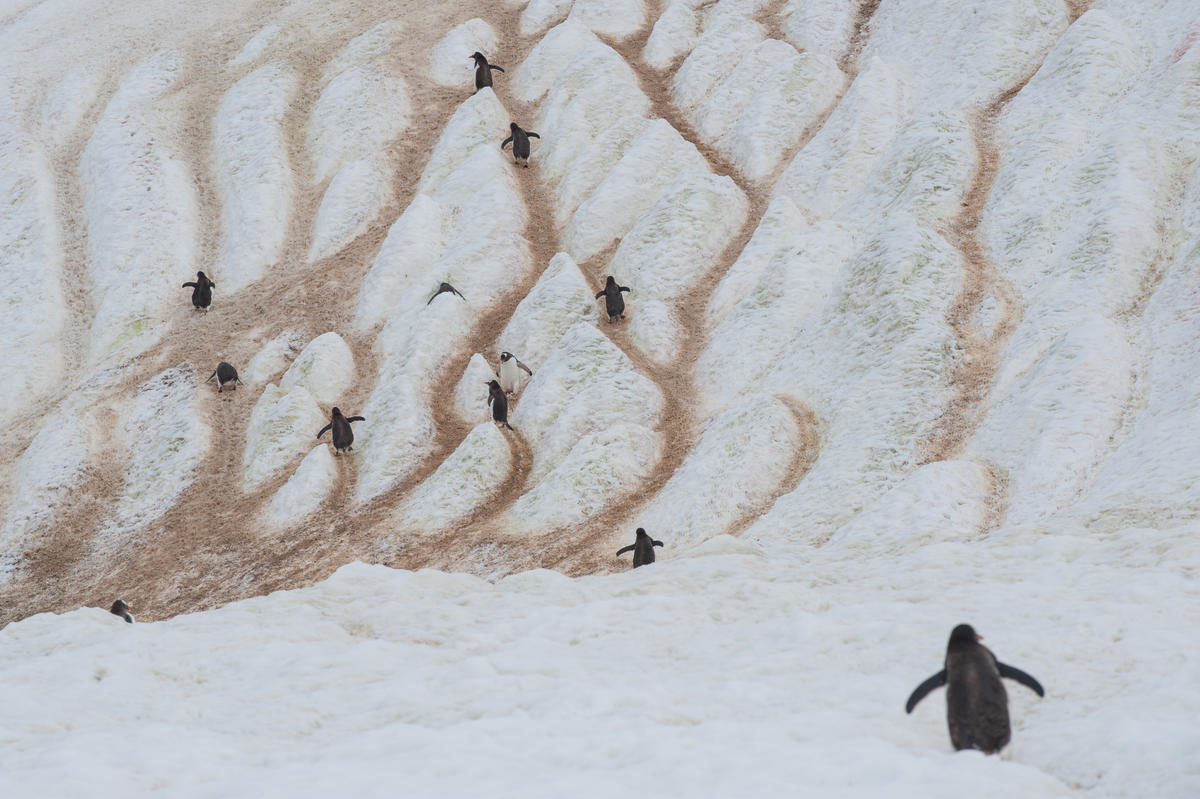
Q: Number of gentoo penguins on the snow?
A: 12